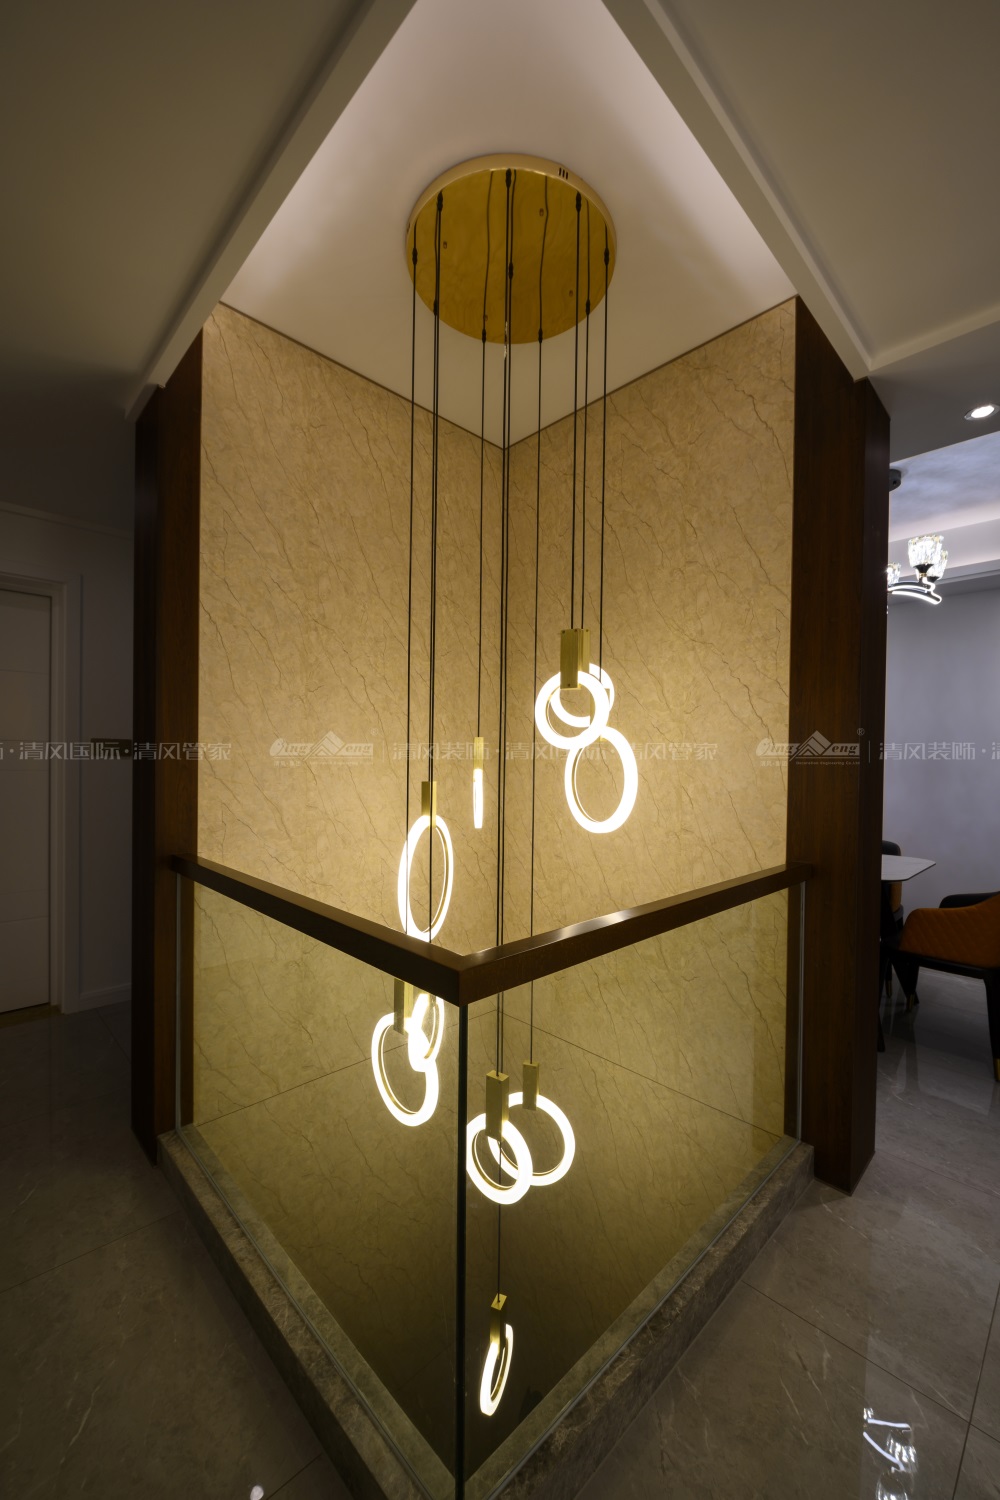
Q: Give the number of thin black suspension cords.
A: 10